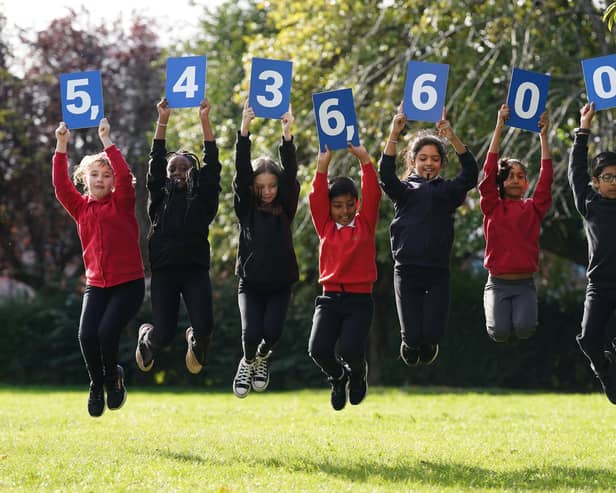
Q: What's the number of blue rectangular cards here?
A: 7